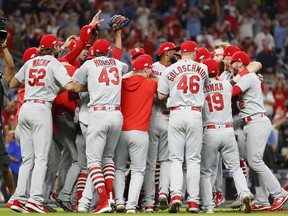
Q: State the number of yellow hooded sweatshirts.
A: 0